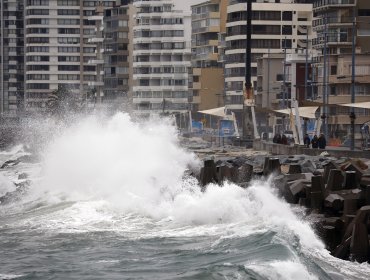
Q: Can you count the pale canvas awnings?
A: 3